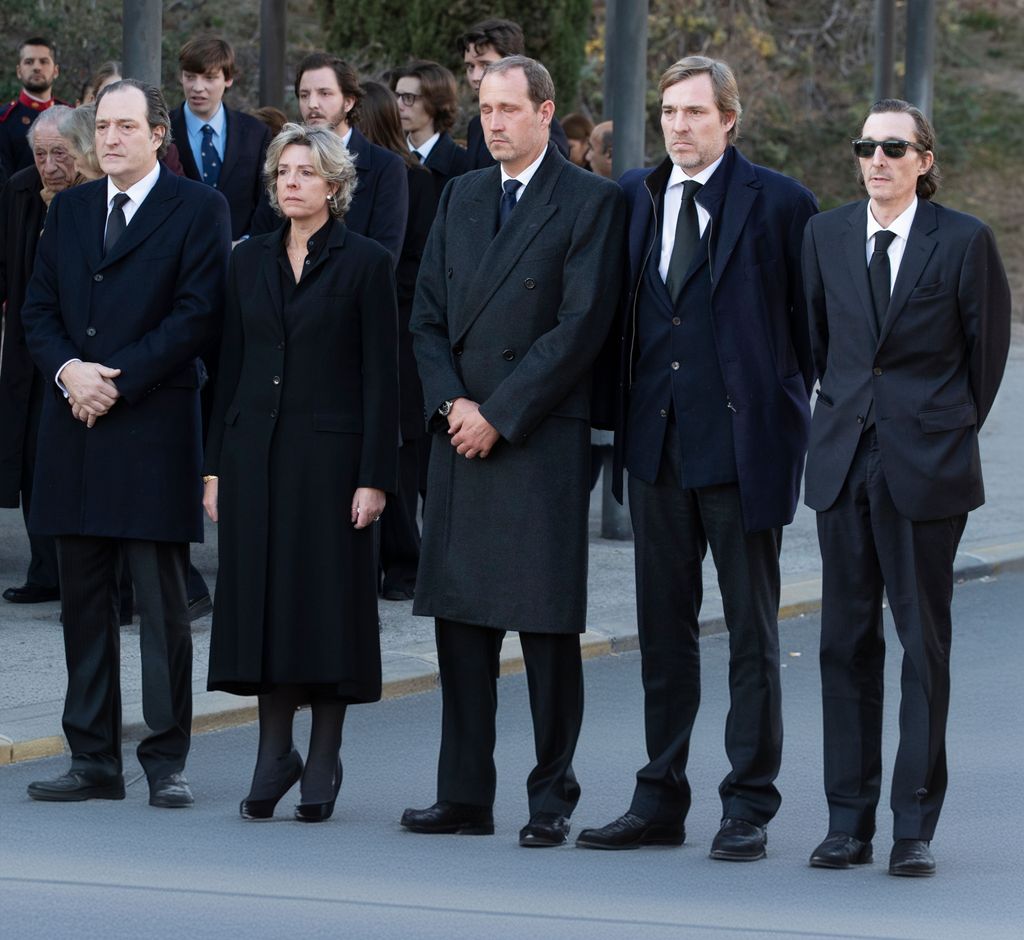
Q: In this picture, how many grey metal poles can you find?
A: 5